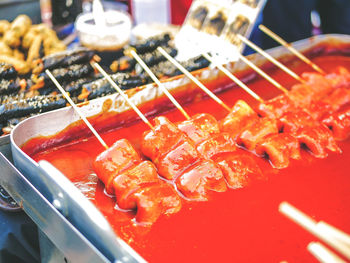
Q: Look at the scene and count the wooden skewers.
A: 11